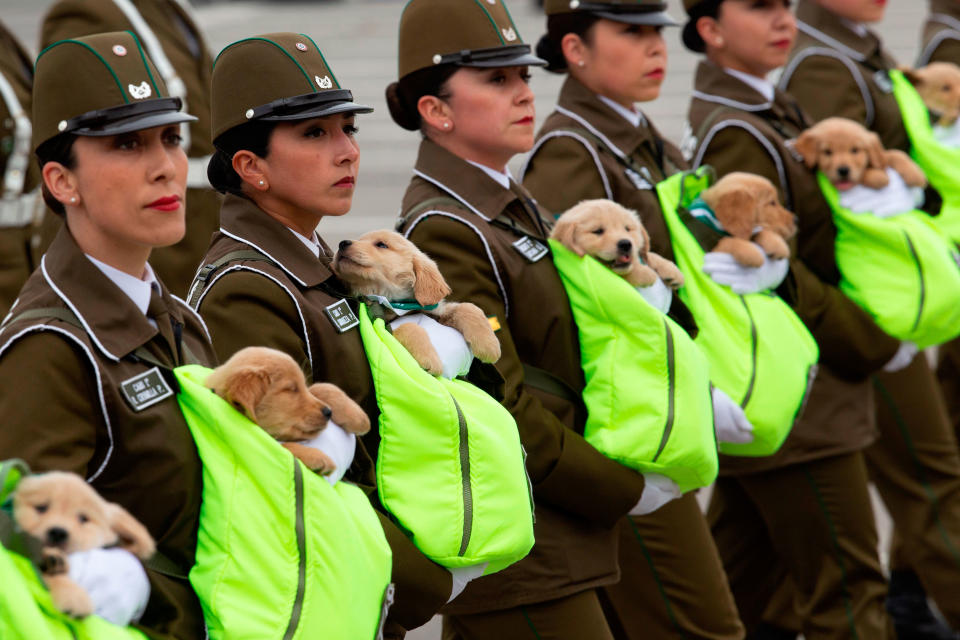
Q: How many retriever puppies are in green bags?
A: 7